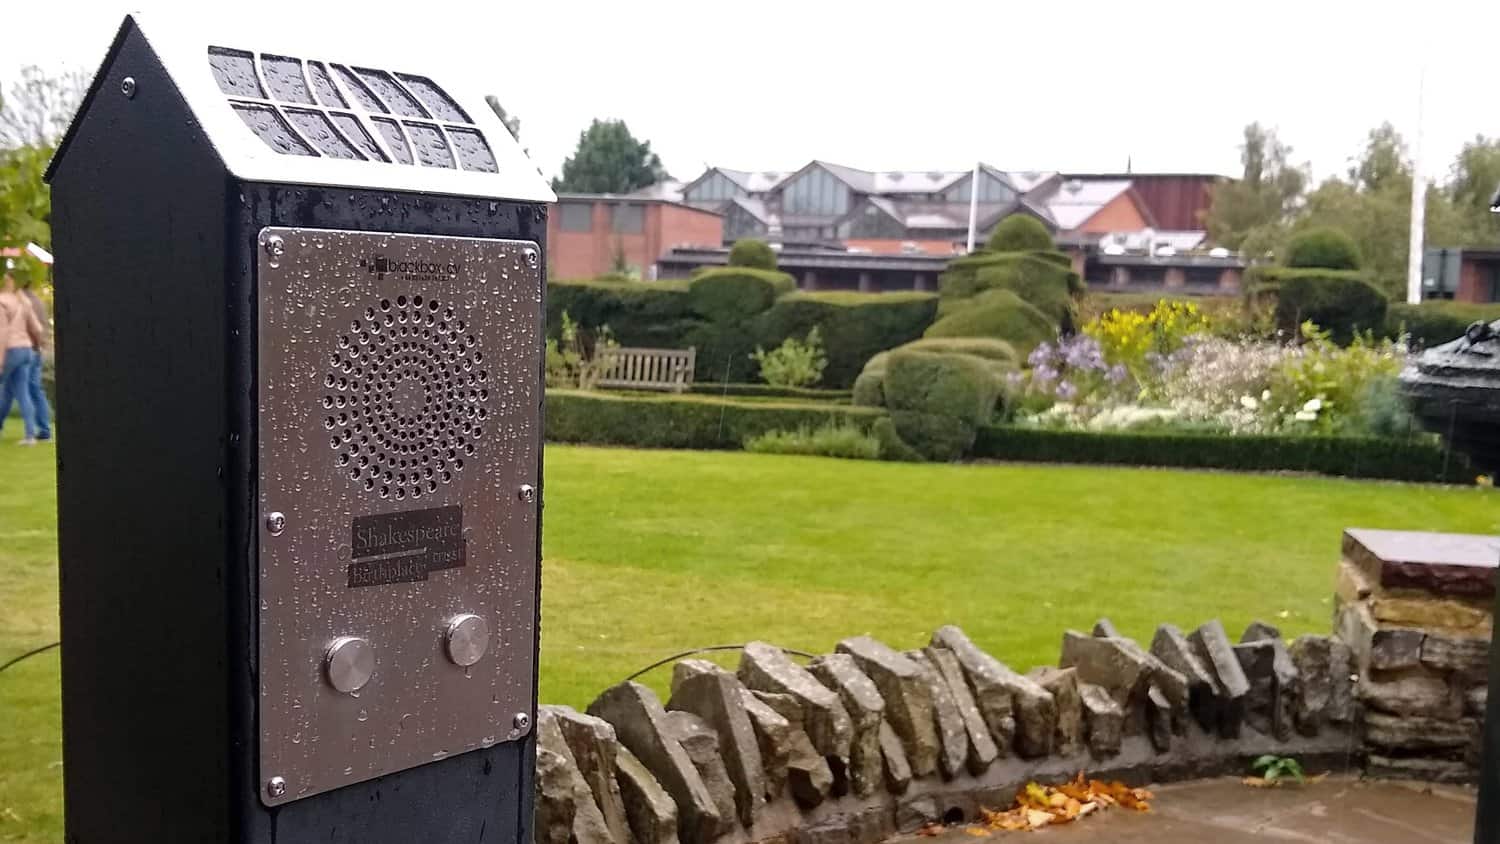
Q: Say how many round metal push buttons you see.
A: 2